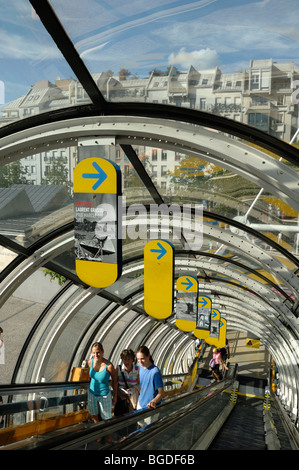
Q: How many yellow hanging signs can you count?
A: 6